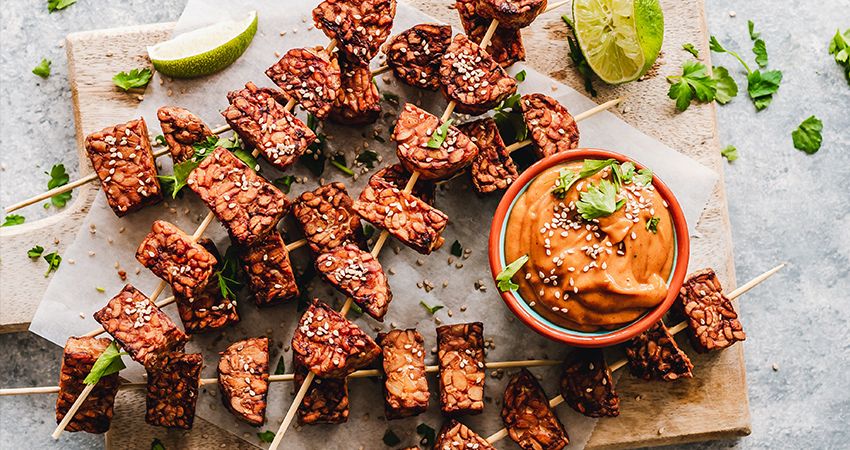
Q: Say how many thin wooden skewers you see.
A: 6